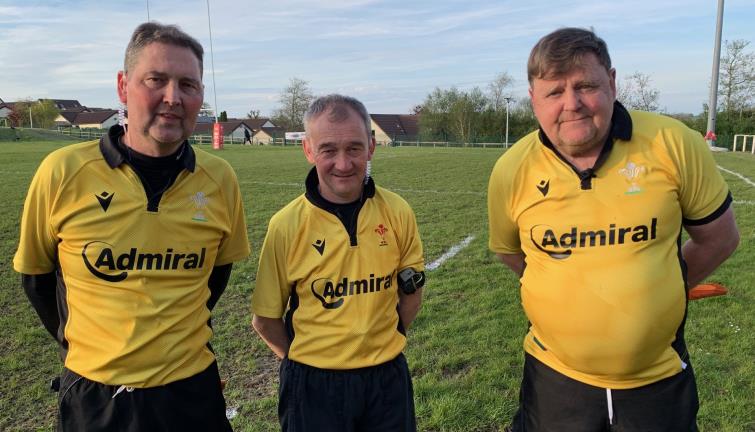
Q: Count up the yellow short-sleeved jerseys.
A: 3